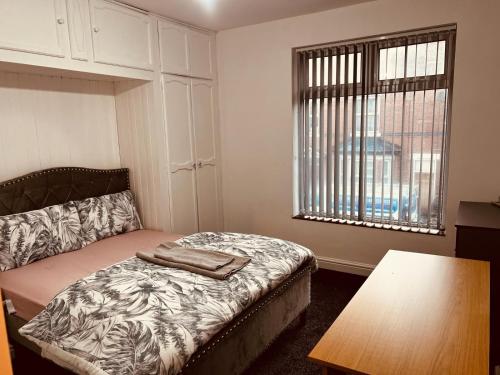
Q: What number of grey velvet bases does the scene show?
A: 1